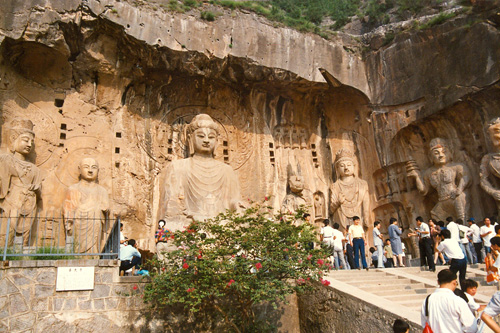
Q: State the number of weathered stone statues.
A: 7